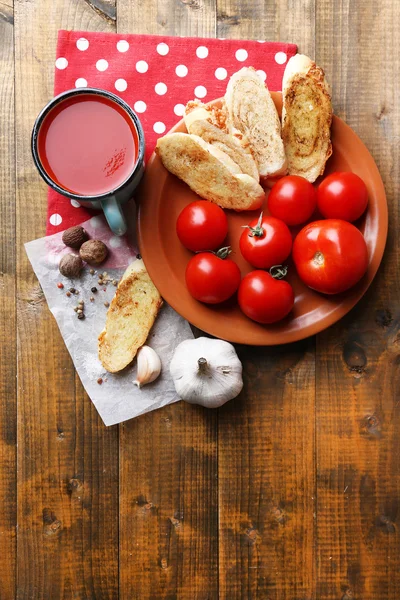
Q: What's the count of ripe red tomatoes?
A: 7